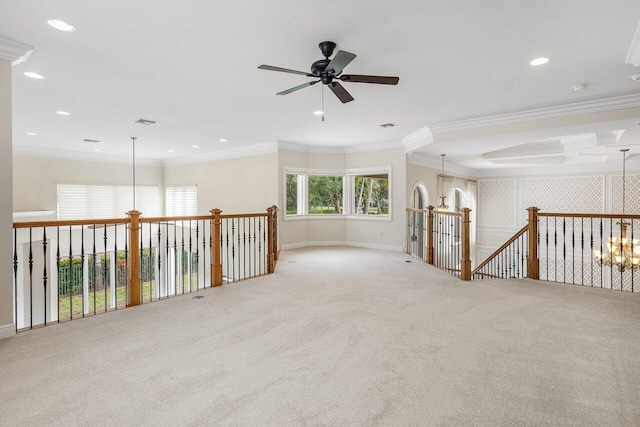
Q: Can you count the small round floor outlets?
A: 3